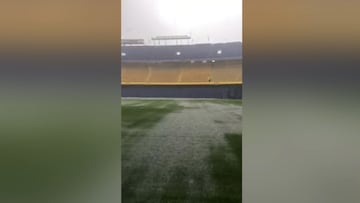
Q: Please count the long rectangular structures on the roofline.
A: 2